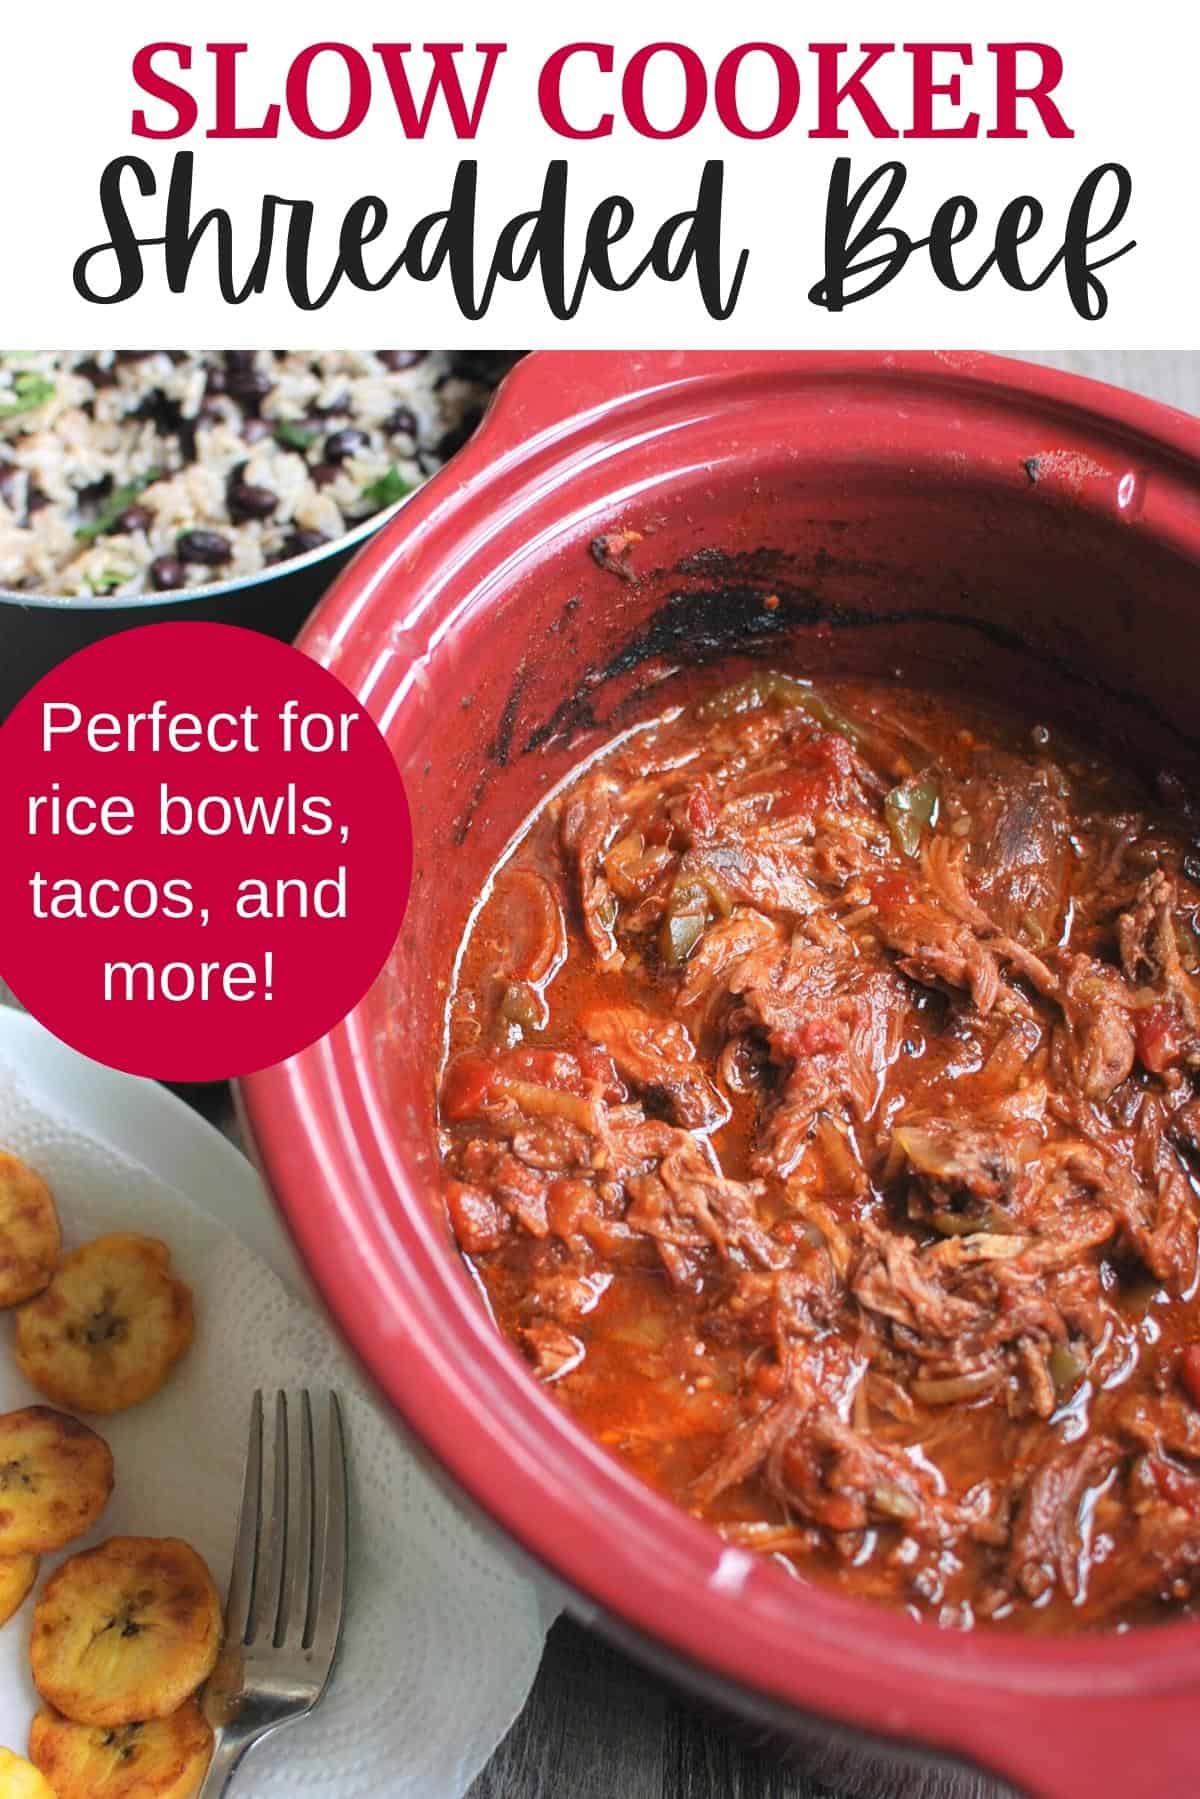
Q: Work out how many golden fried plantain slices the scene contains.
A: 7